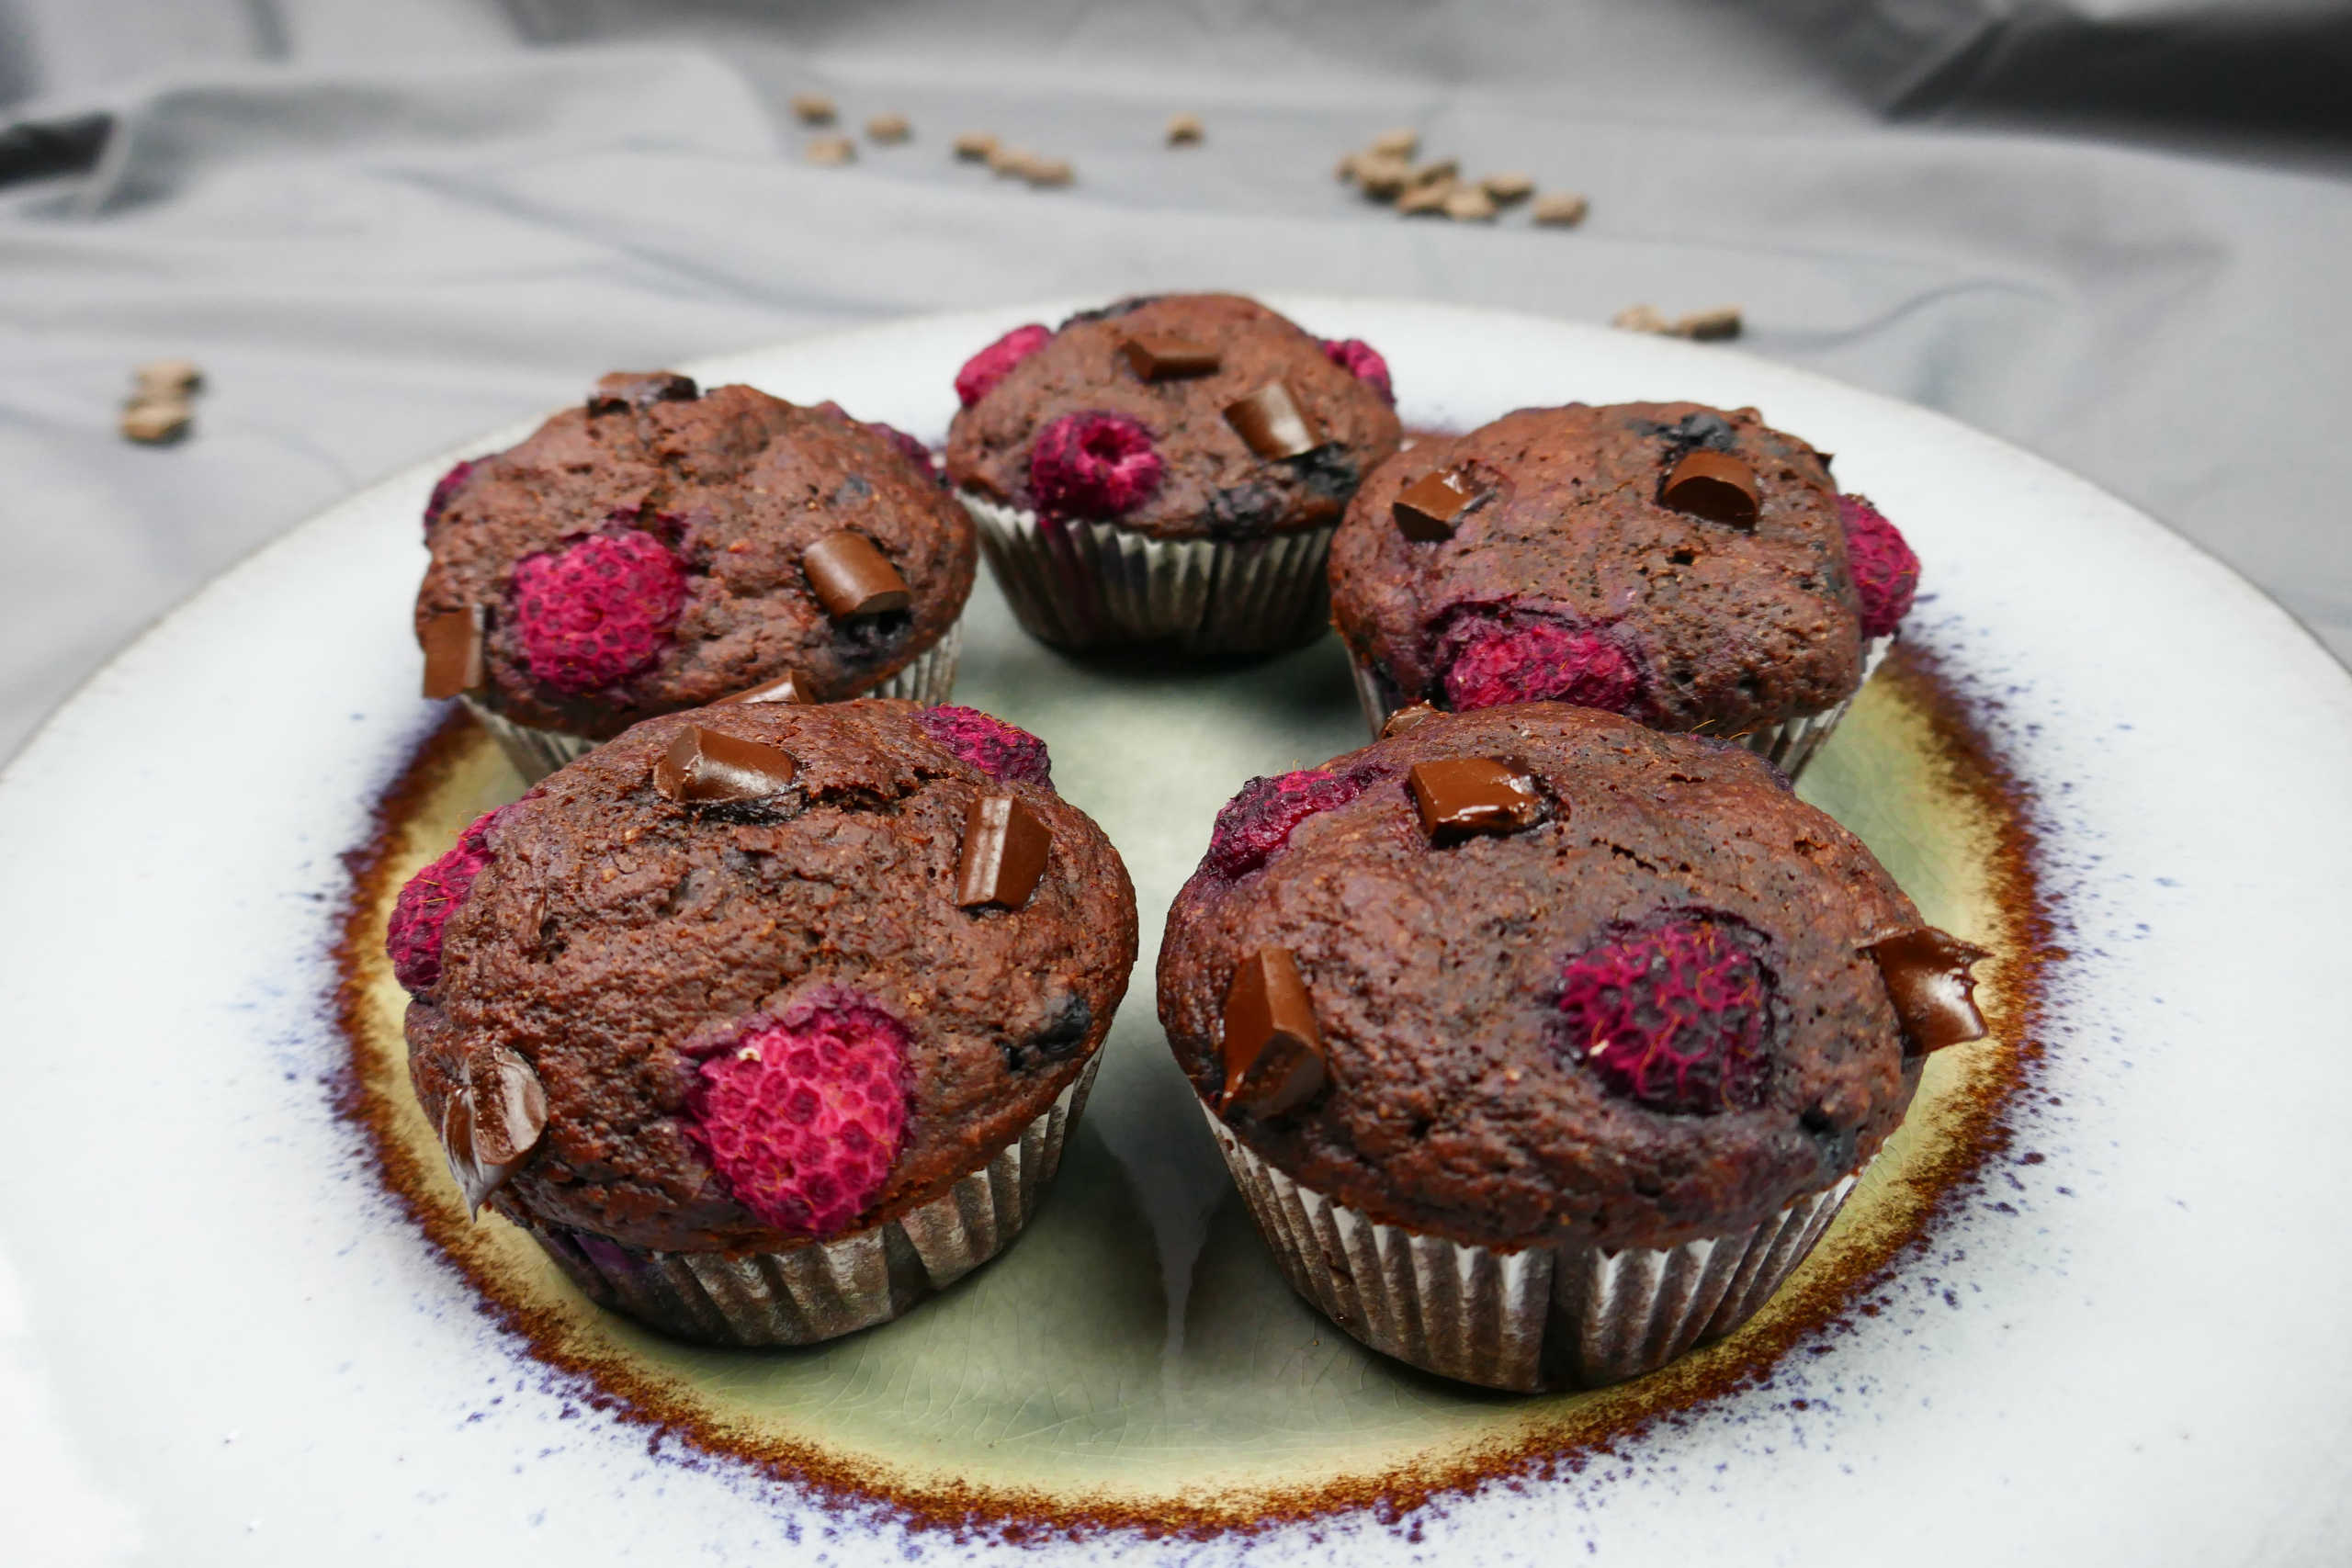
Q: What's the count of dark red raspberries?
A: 13